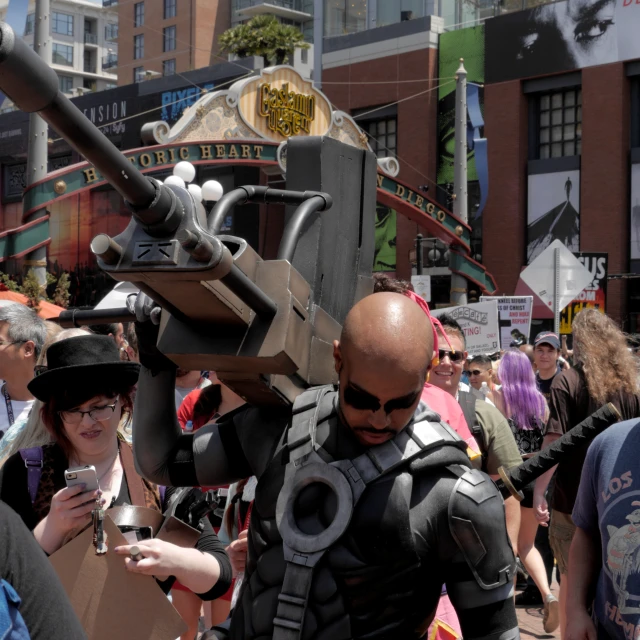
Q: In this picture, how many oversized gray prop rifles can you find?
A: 1